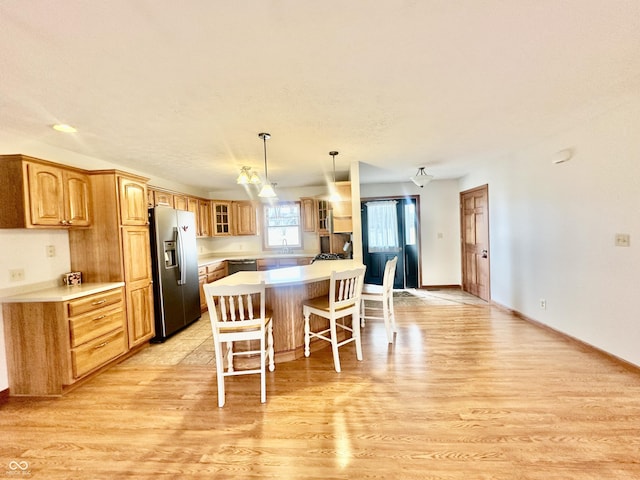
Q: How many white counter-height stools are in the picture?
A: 3